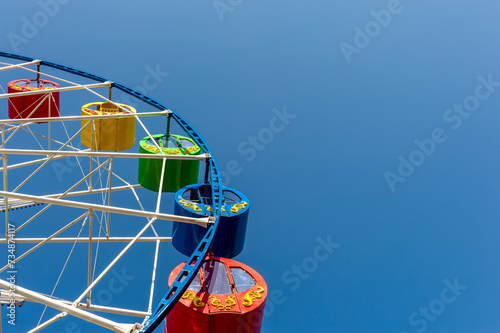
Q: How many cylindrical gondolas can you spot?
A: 5